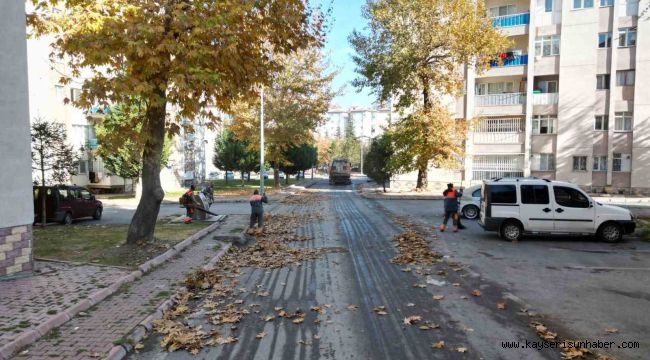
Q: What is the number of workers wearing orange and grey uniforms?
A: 3